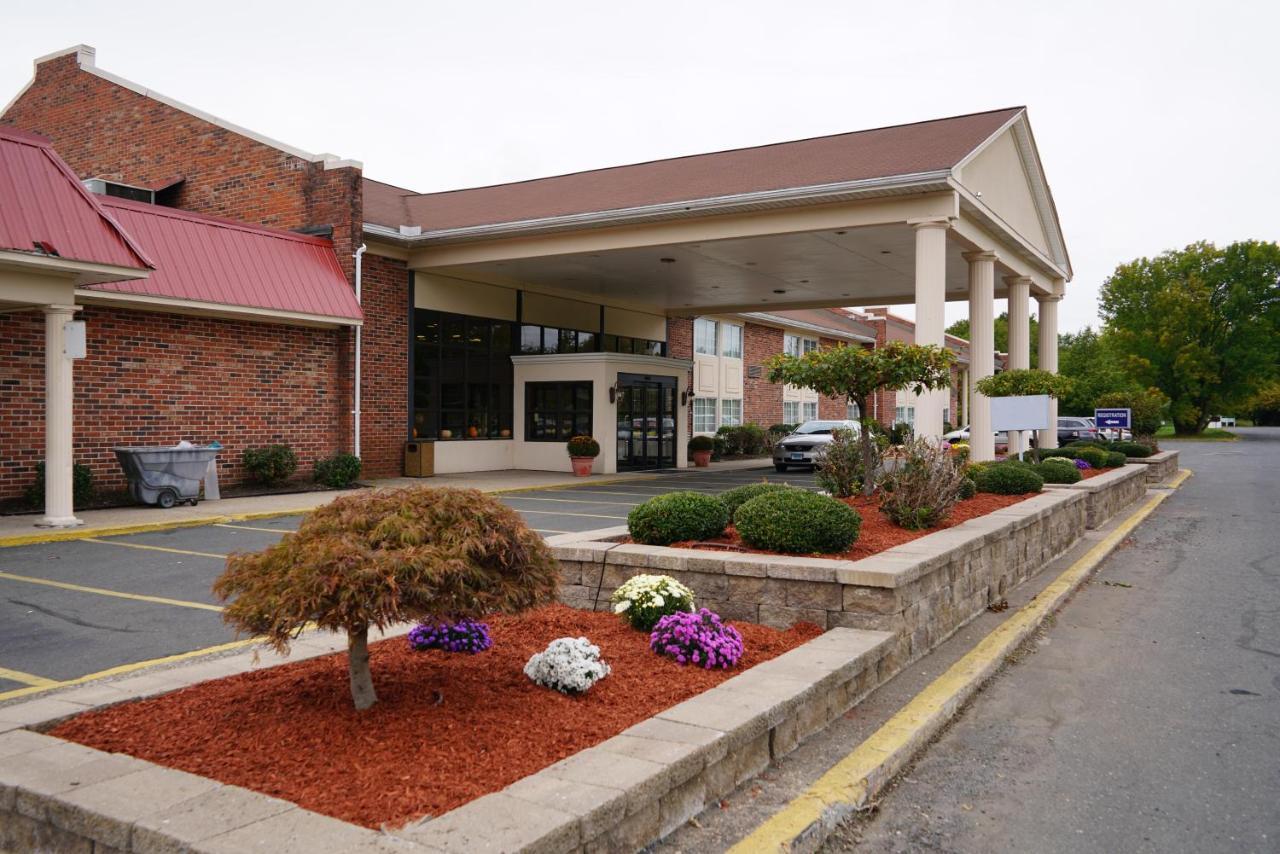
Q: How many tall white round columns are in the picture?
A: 5